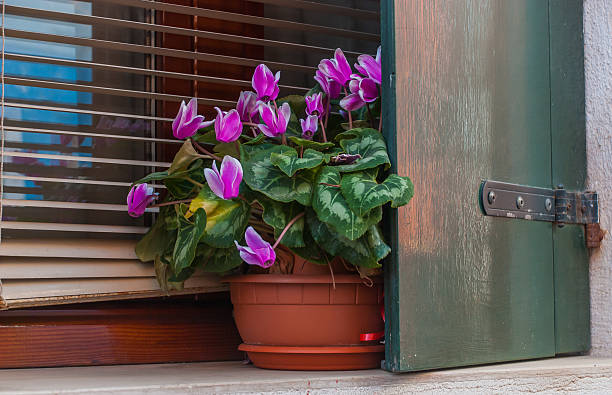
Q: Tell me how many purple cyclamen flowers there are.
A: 14